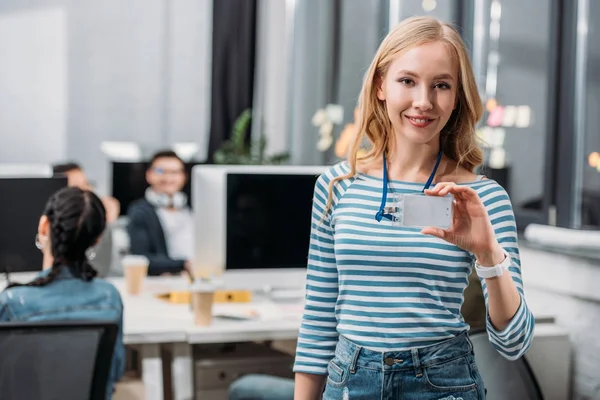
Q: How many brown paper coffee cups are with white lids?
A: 2